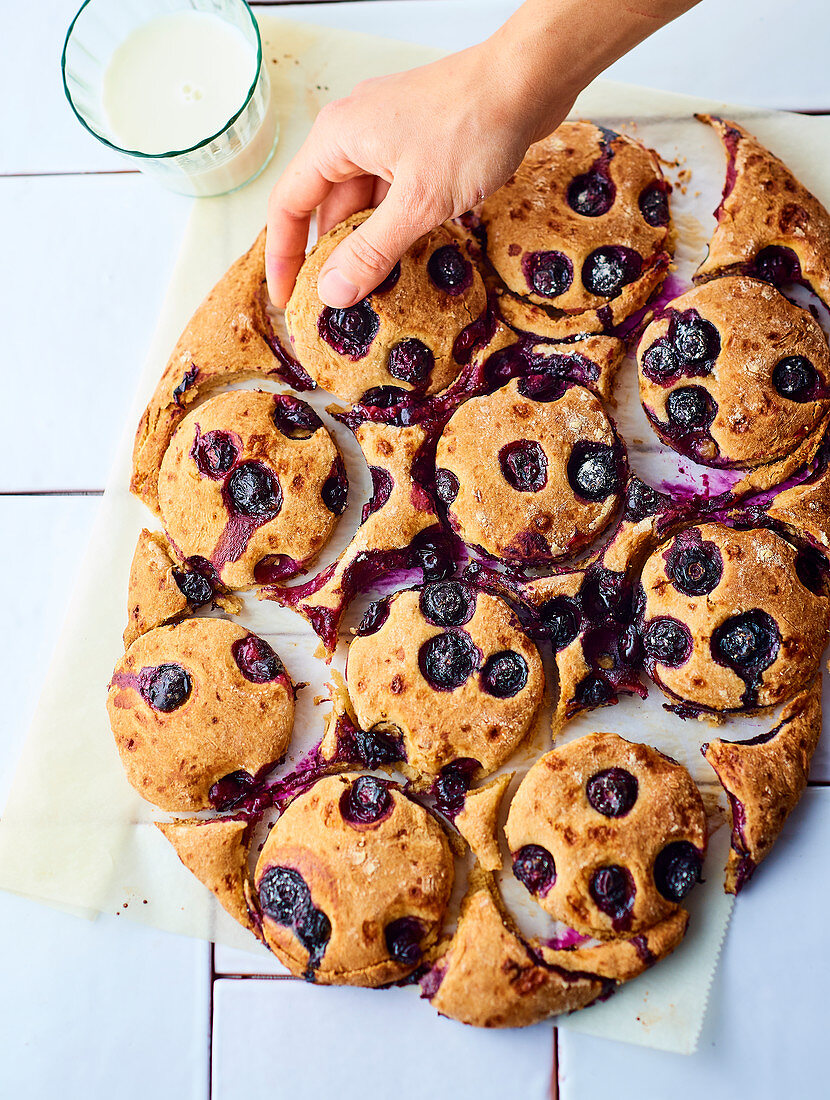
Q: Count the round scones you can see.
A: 10